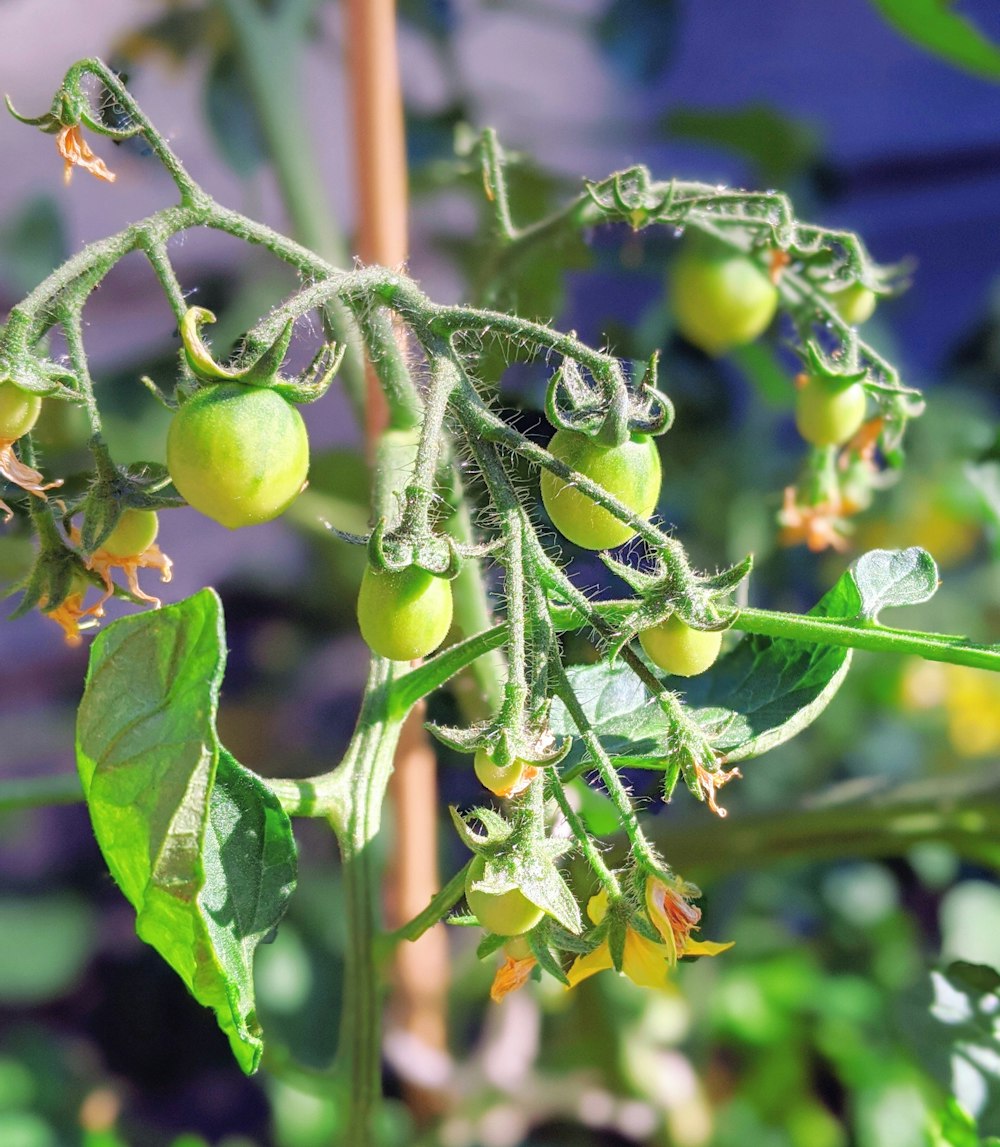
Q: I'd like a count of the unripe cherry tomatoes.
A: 11